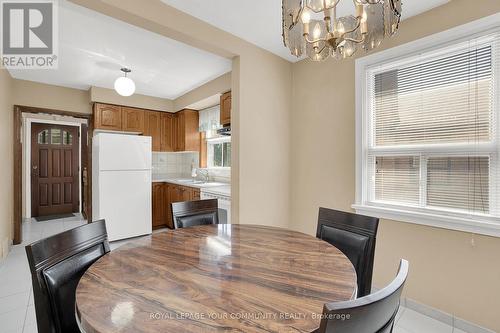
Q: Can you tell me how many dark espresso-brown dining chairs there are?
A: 4